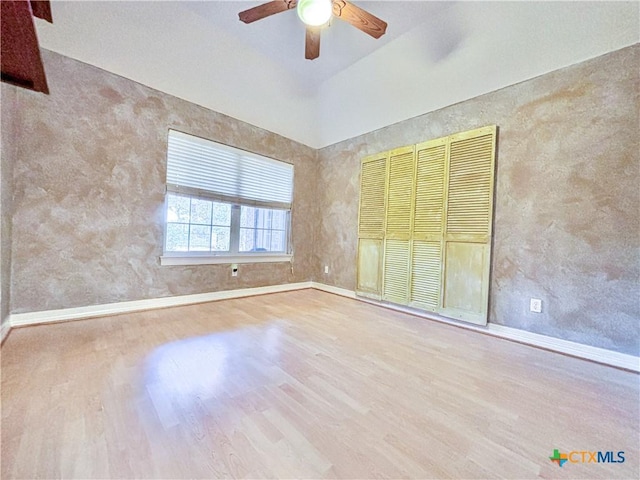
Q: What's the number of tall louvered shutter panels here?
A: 4